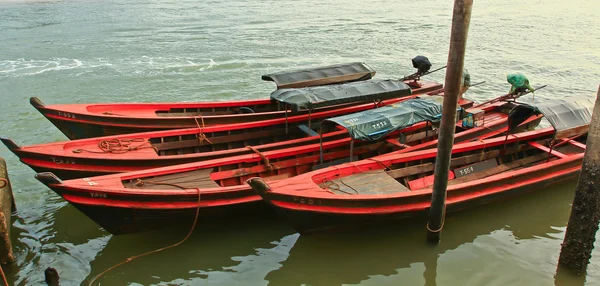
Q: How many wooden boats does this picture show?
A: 4